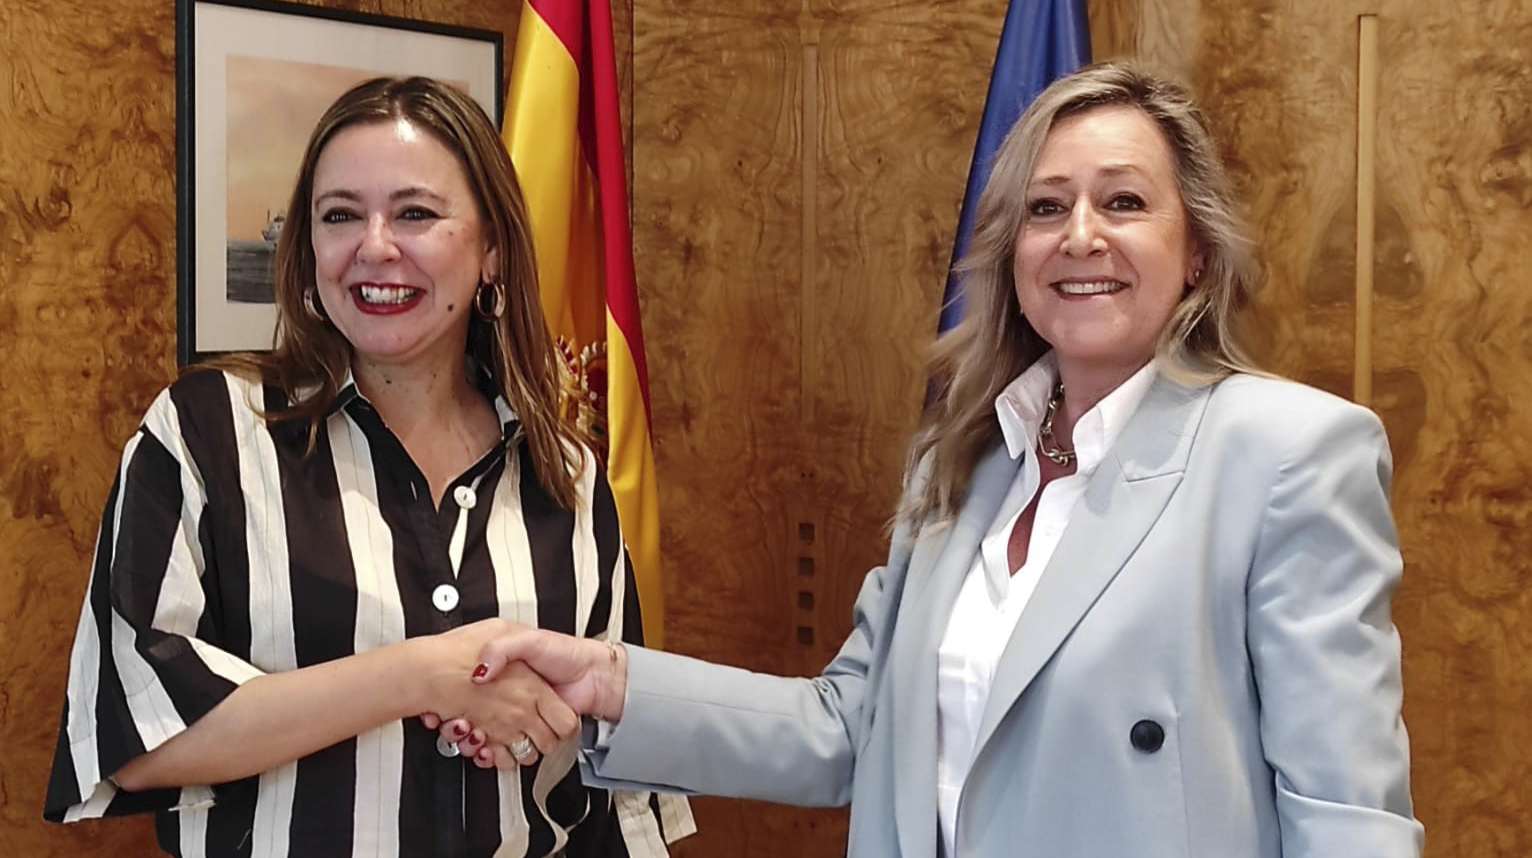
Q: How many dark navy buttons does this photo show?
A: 1